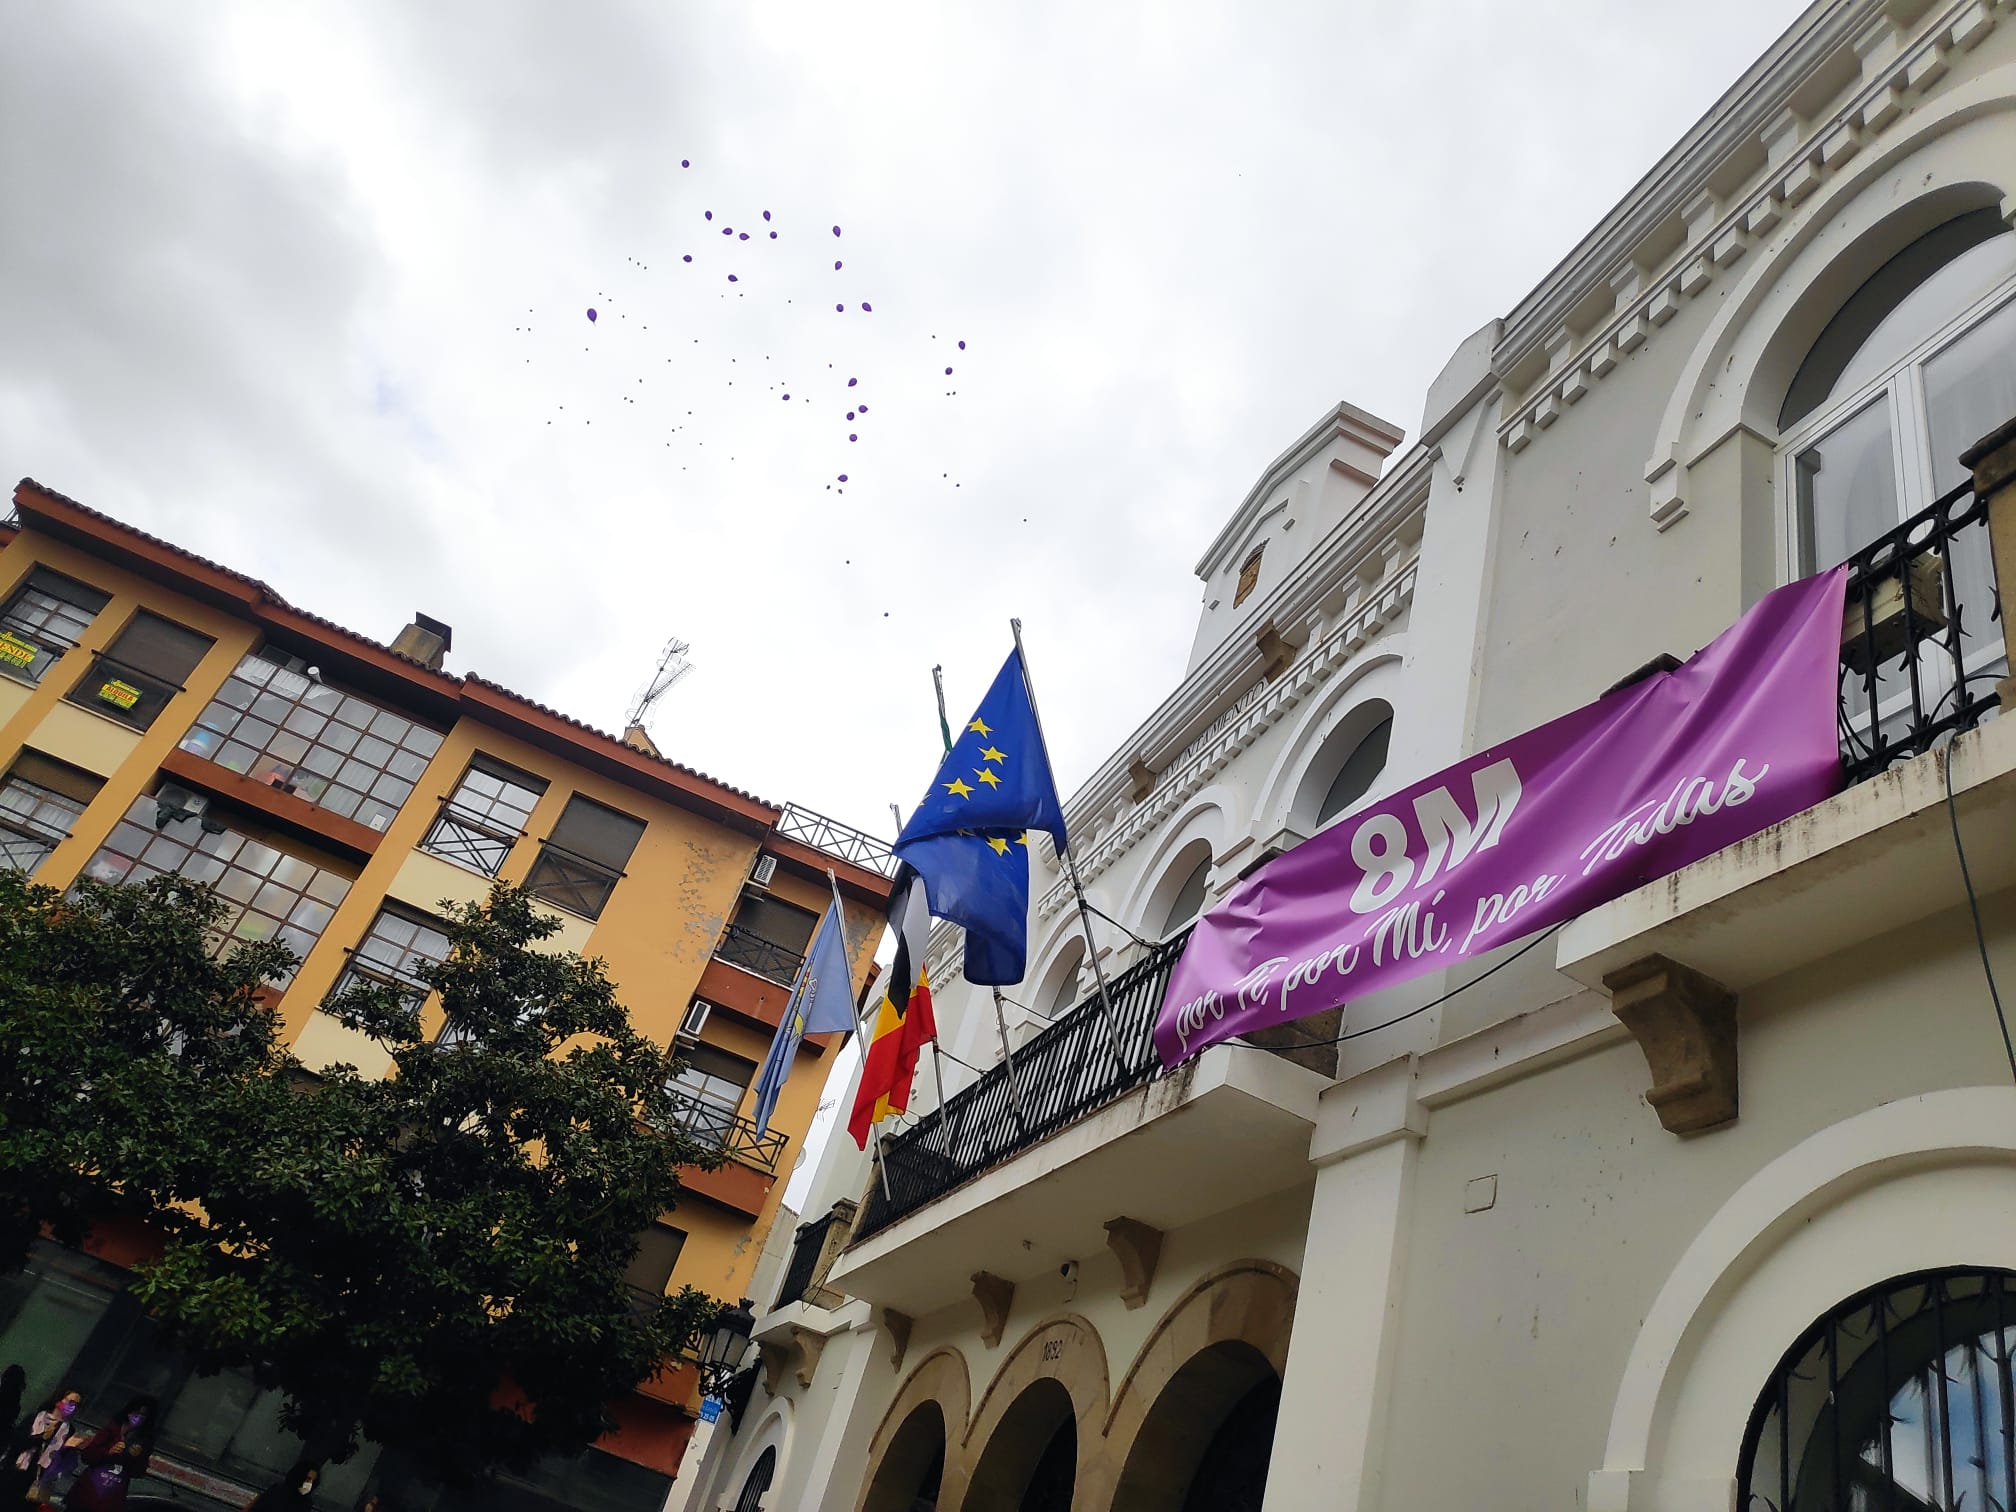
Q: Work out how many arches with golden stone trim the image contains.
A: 3